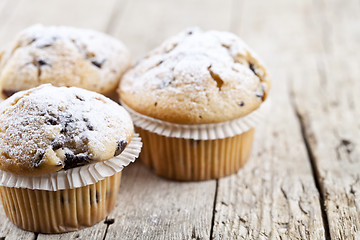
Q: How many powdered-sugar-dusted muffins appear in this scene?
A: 3